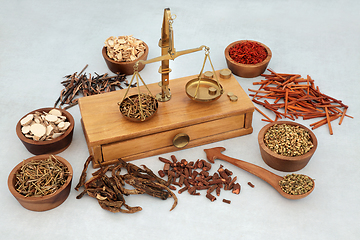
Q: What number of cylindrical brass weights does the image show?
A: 5